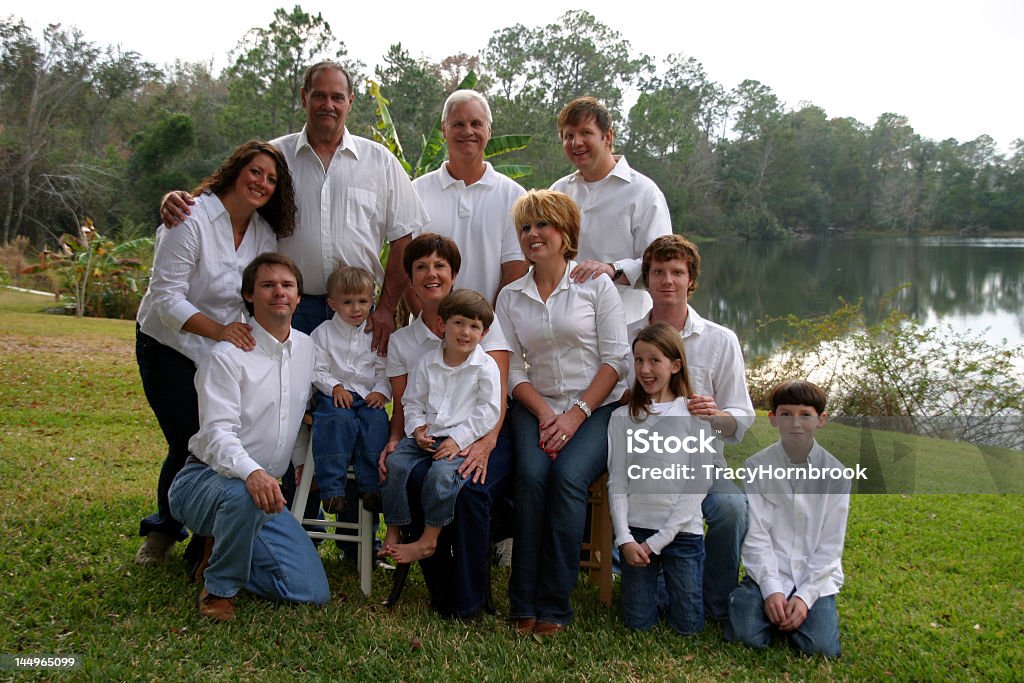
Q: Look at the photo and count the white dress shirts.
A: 9